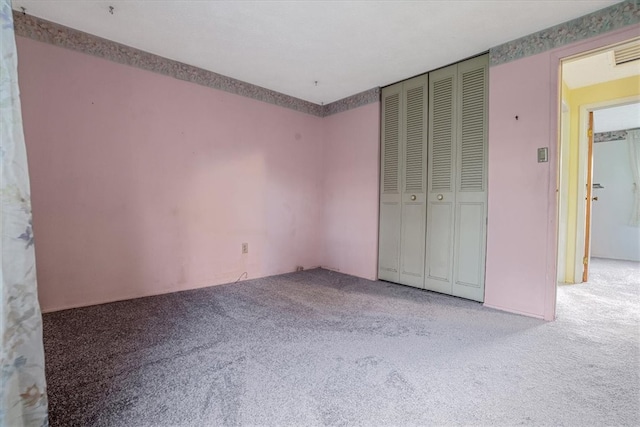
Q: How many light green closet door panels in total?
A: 4